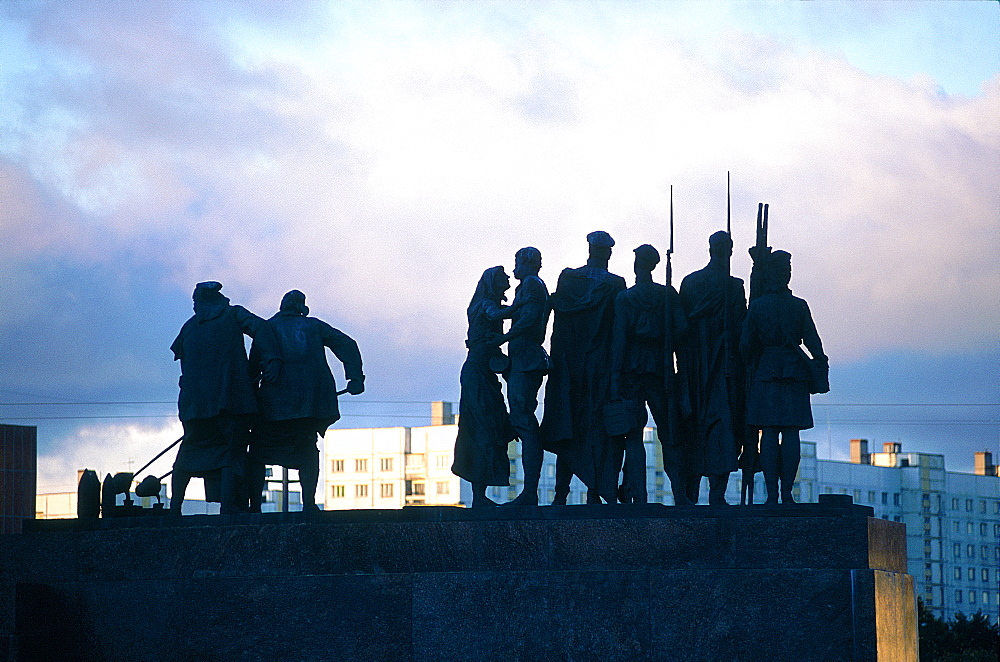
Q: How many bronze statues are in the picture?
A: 8